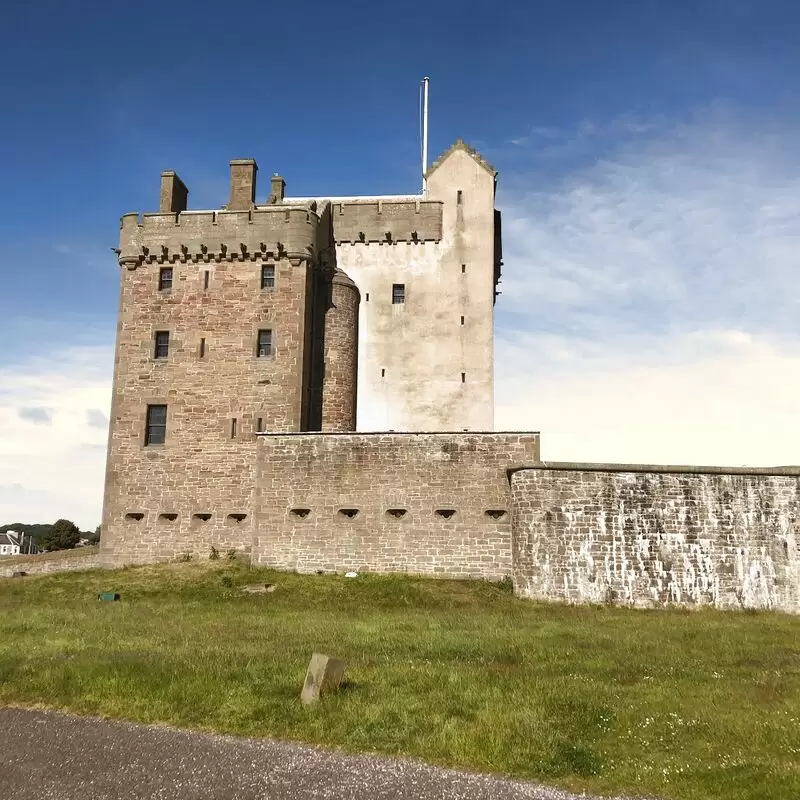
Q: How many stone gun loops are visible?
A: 9